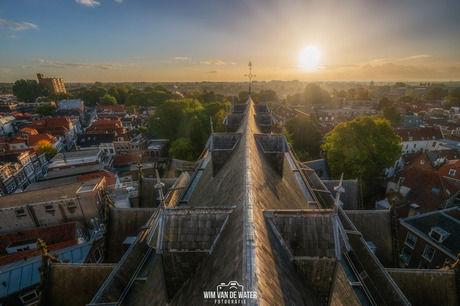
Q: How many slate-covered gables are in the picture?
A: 8